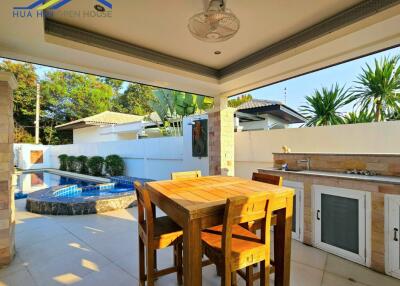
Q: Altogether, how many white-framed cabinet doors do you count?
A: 3